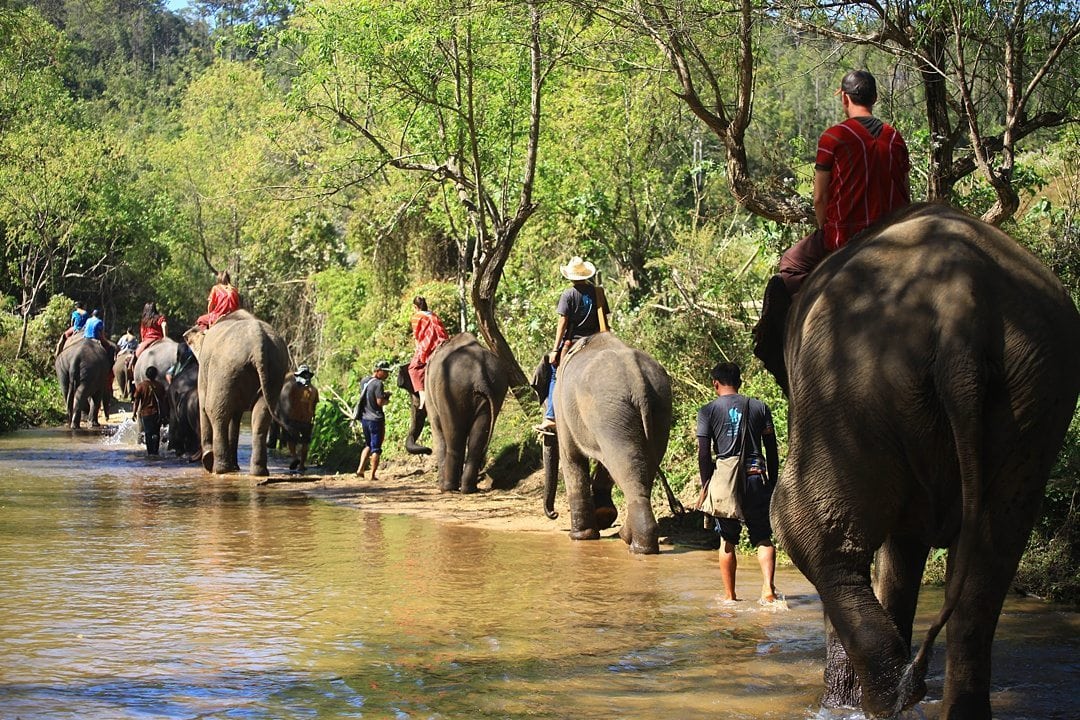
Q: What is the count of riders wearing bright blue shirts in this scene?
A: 2